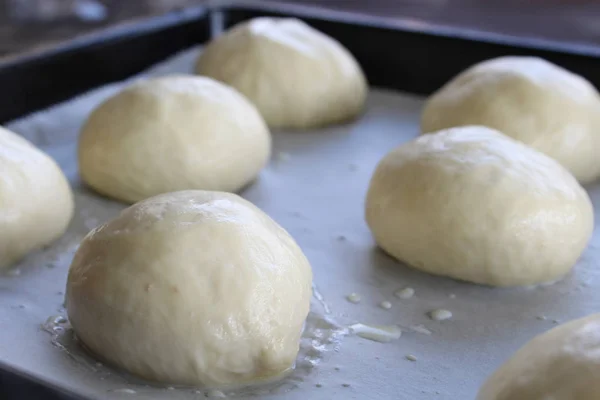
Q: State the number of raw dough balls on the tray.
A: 7